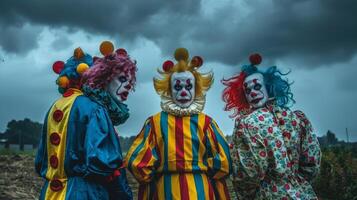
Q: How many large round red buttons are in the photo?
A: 4